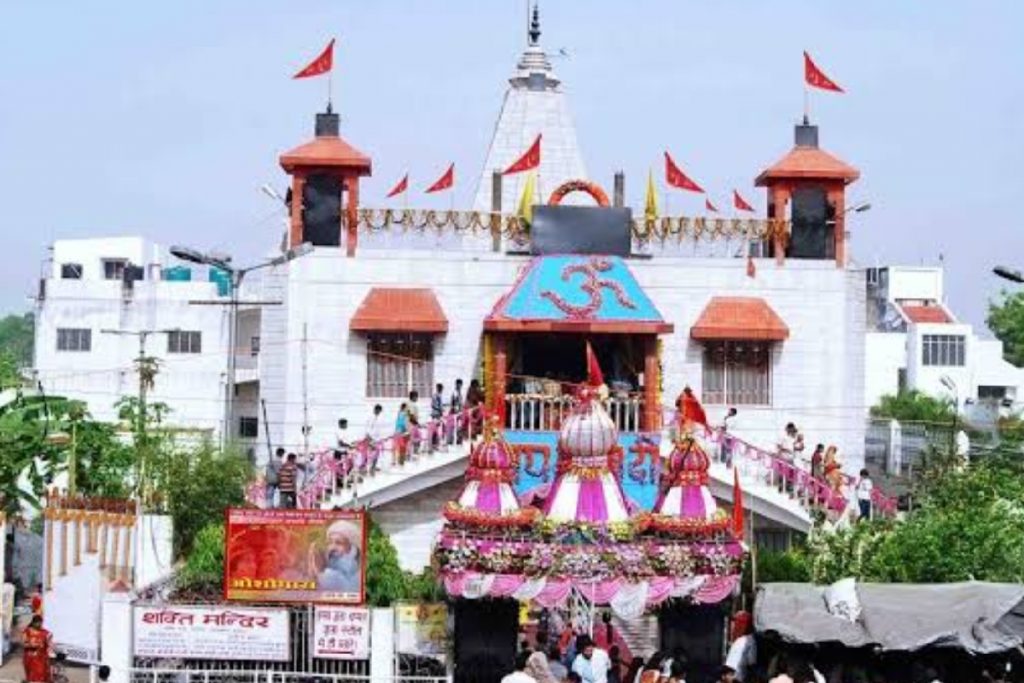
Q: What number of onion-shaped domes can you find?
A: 3